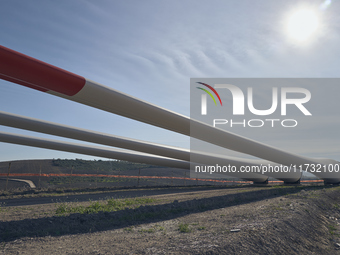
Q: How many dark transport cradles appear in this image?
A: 3